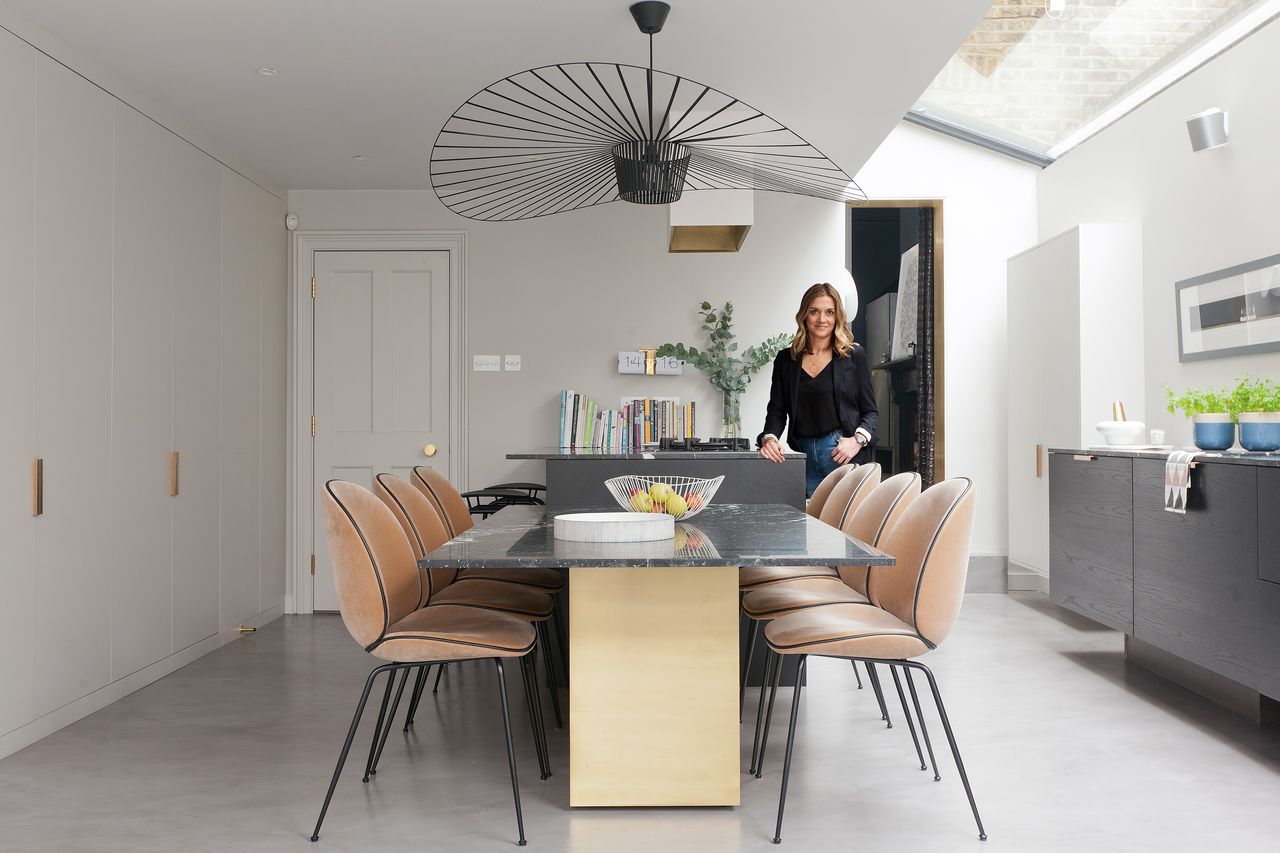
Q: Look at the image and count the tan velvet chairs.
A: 7